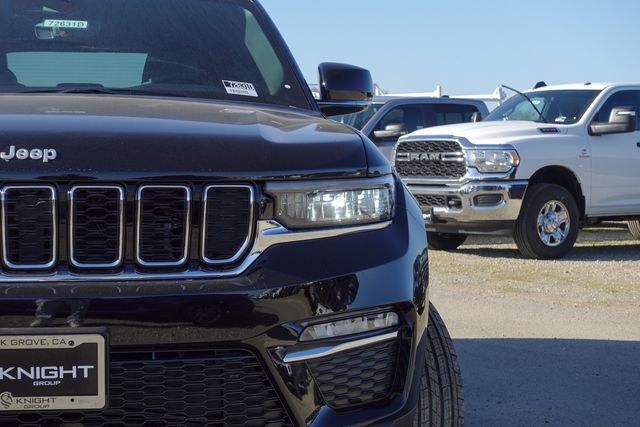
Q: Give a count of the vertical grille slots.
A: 4